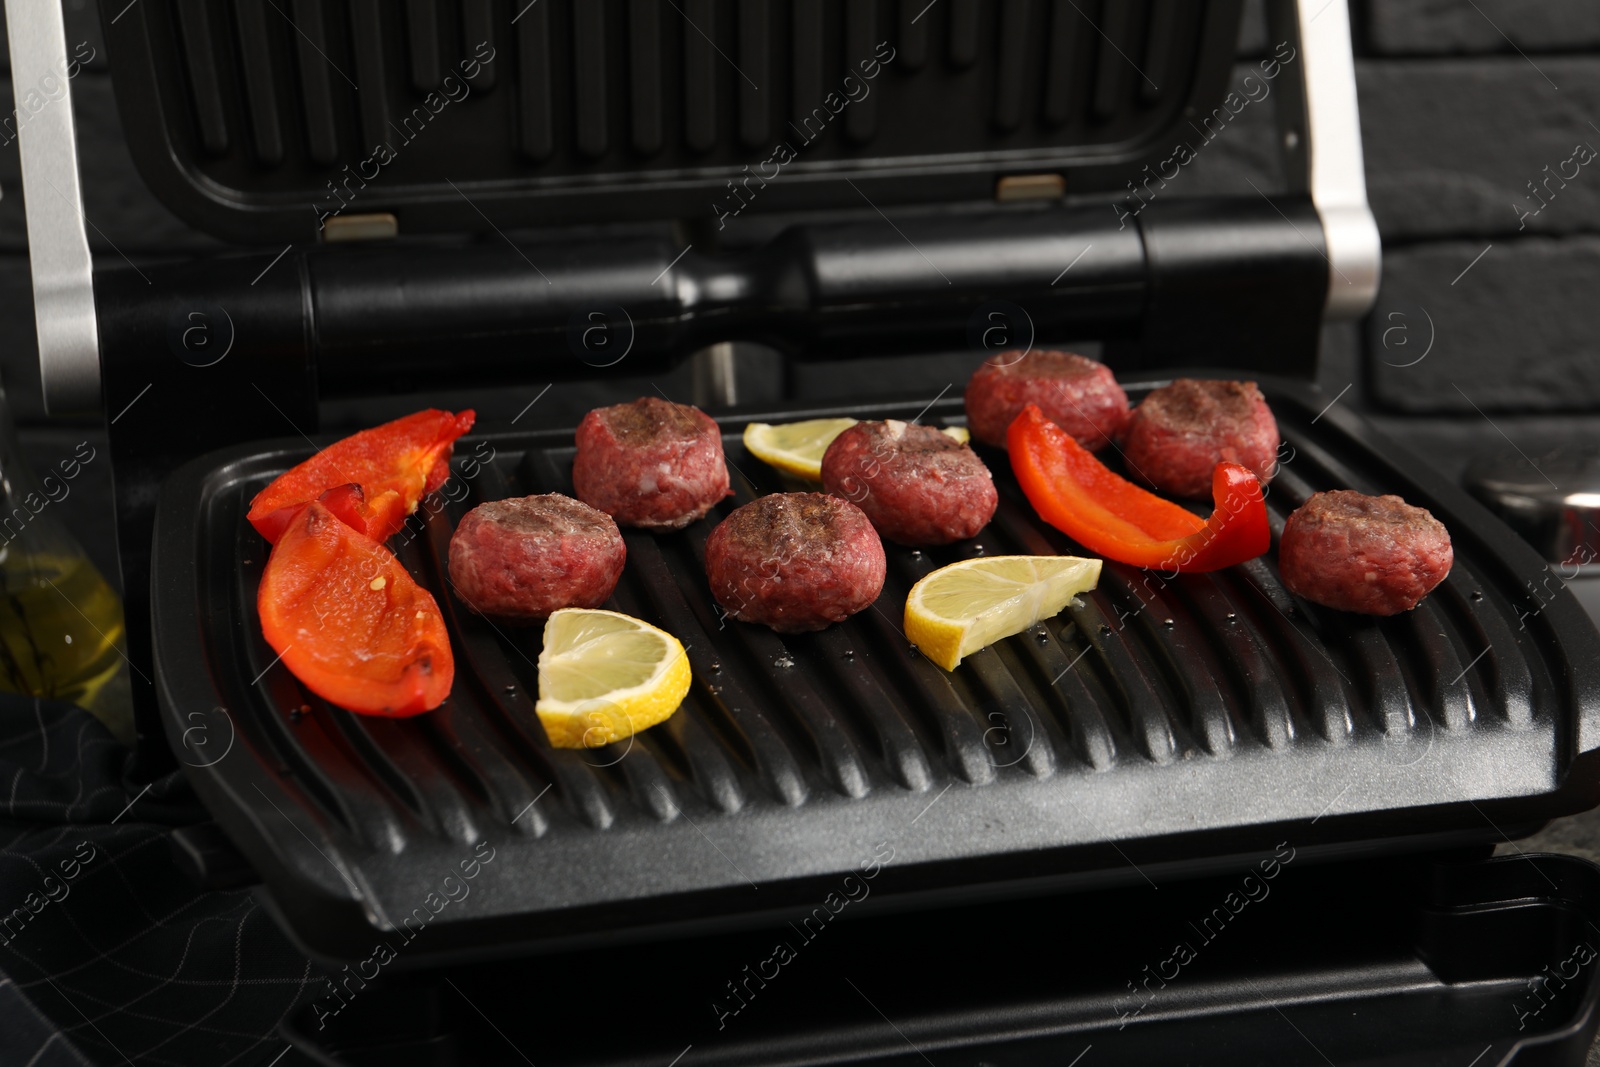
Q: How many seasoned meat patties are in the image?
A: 7